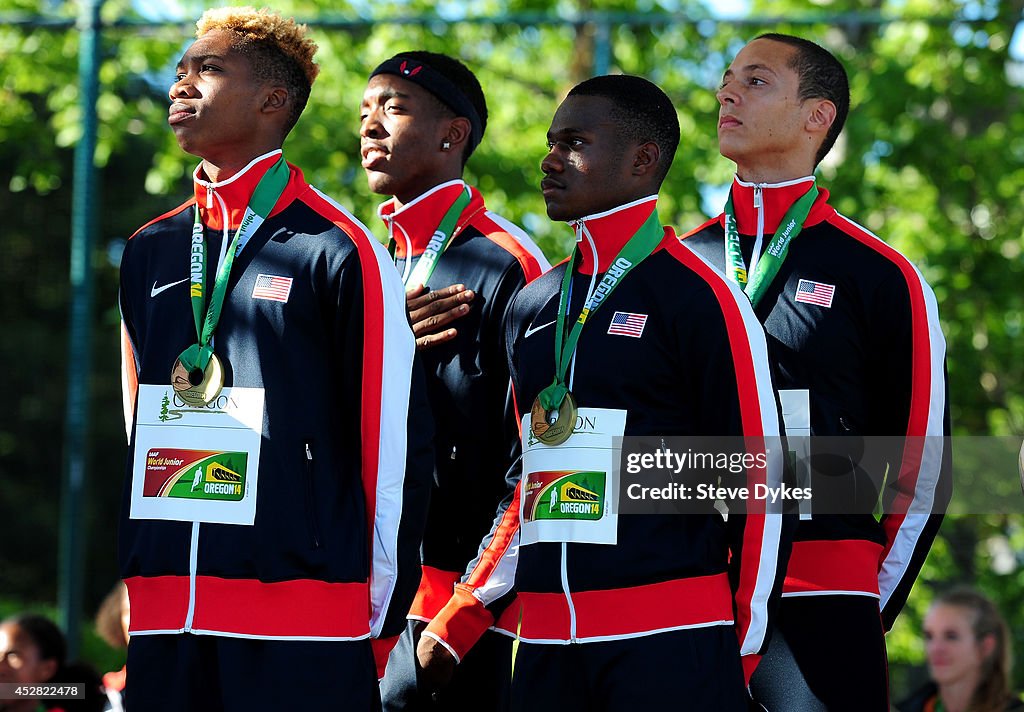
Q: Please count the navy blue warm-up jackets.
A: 4